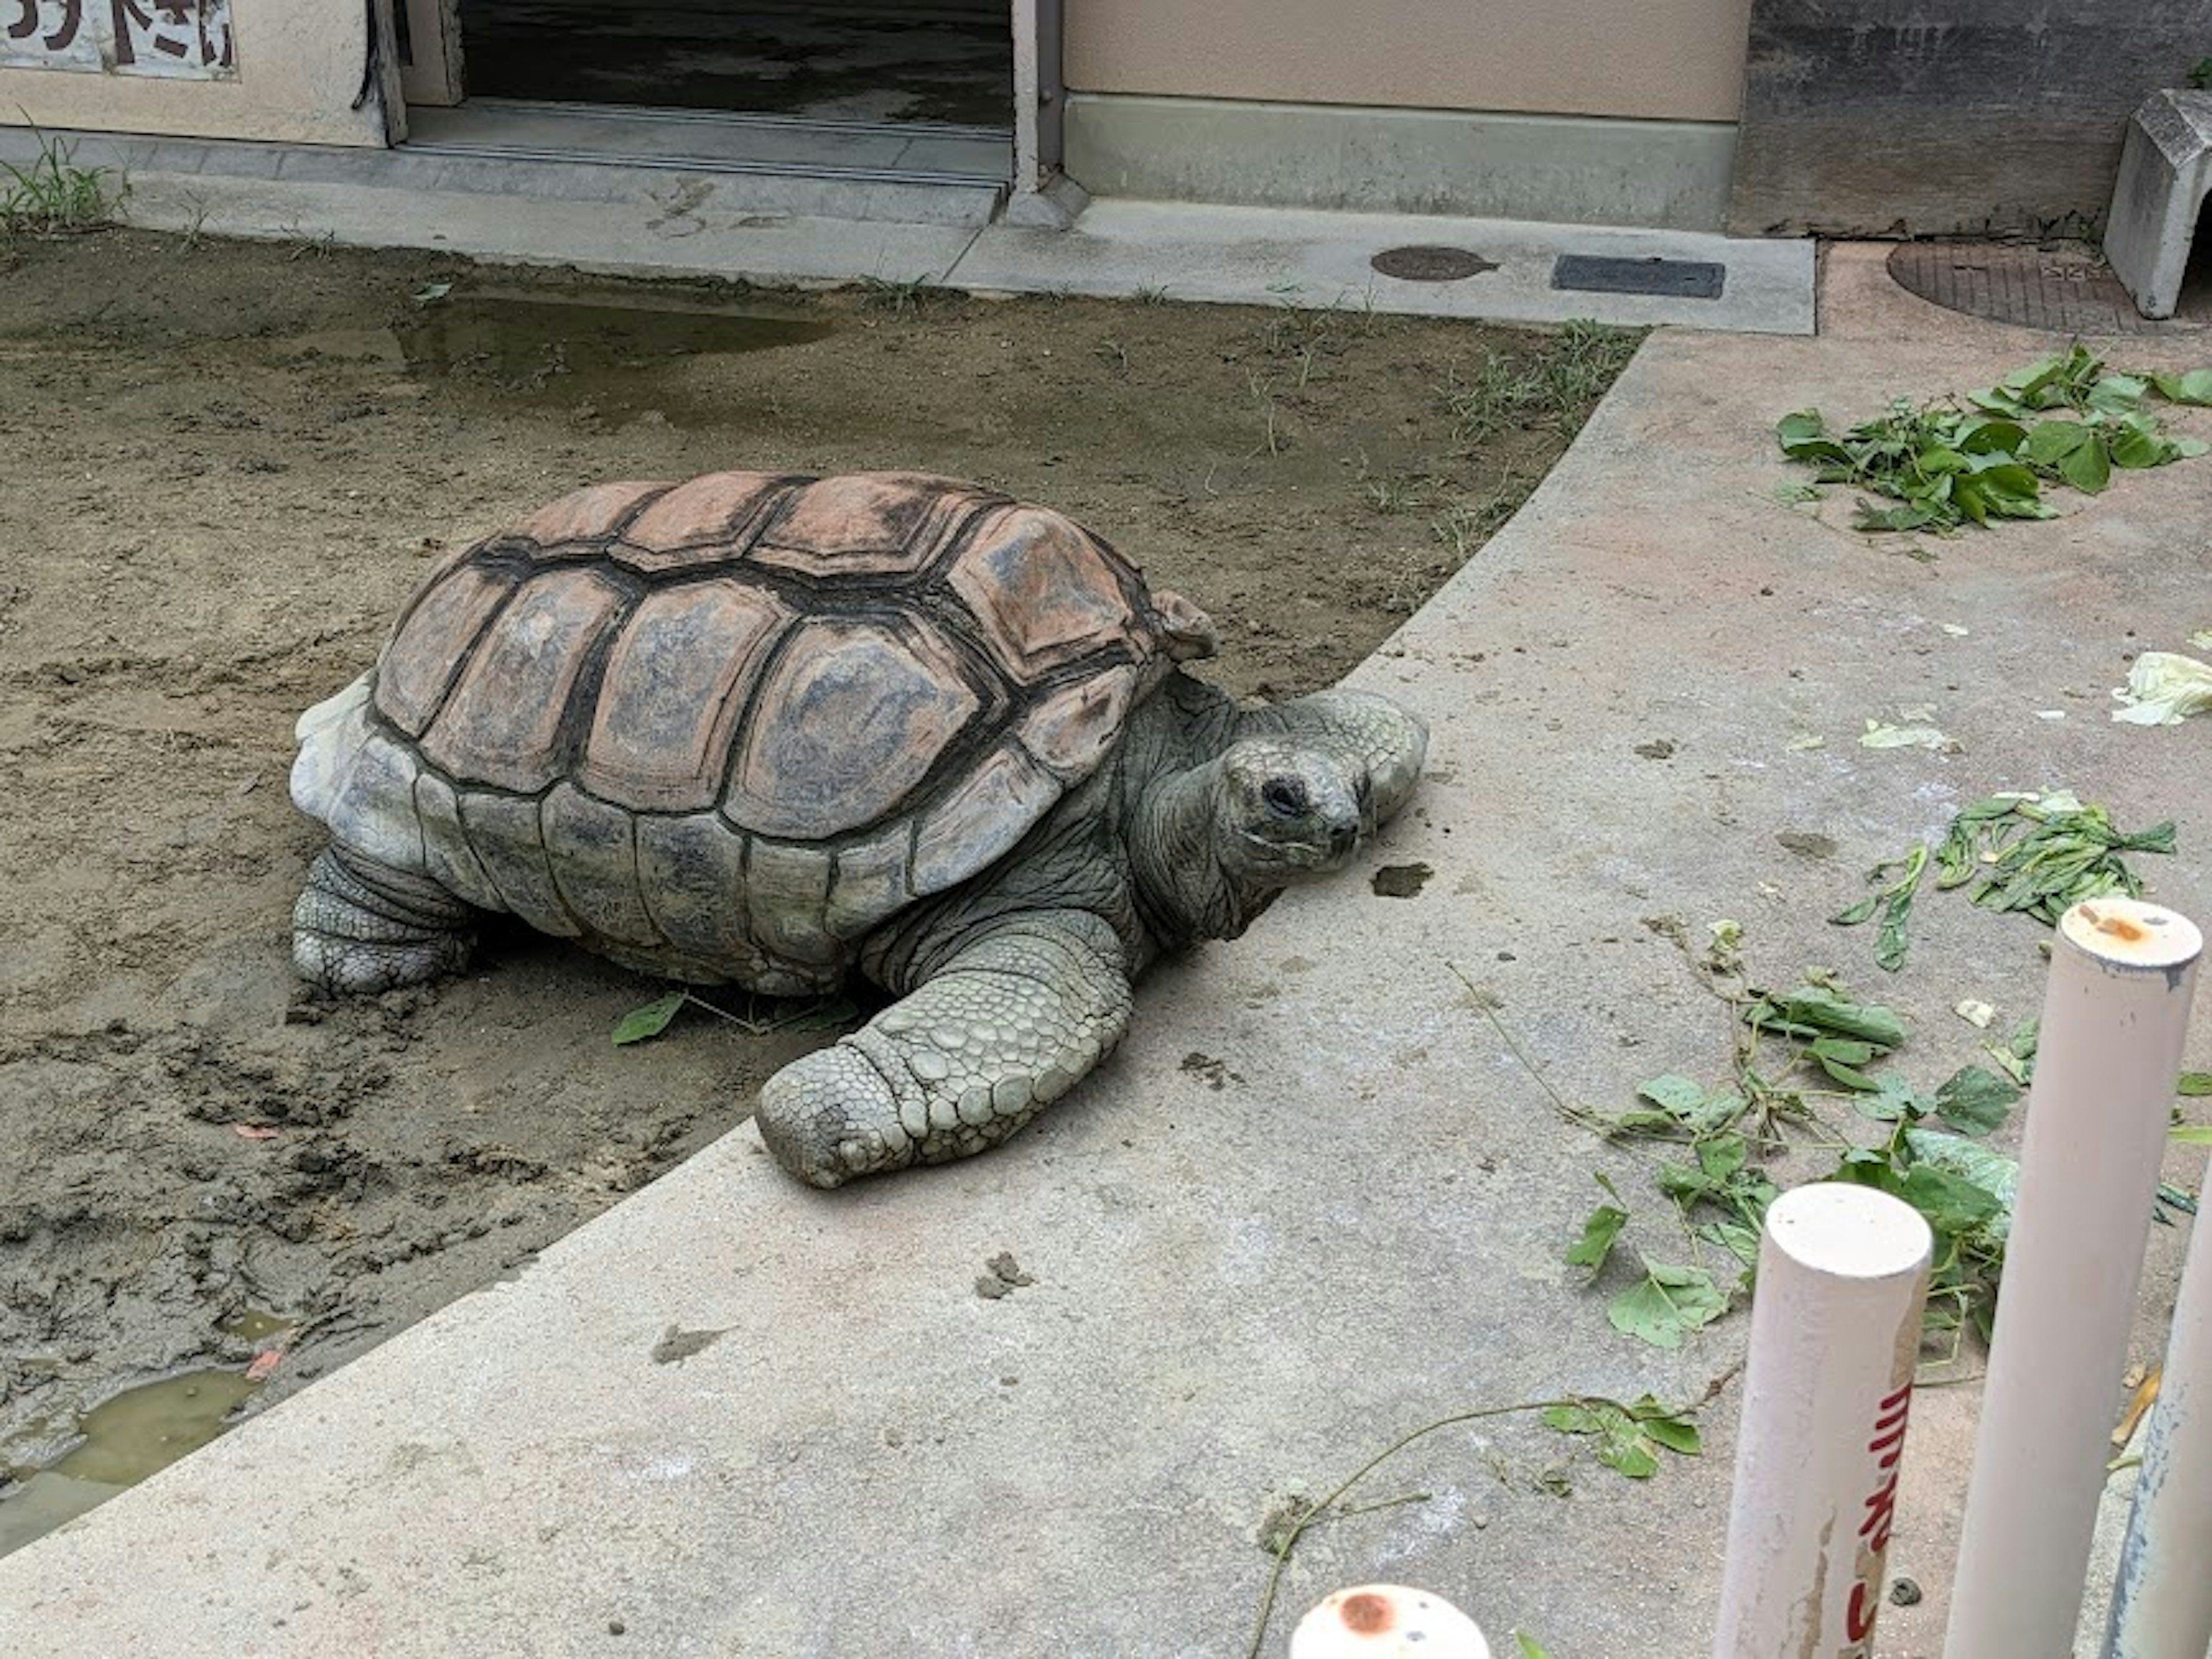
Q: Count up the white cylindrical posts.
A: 4